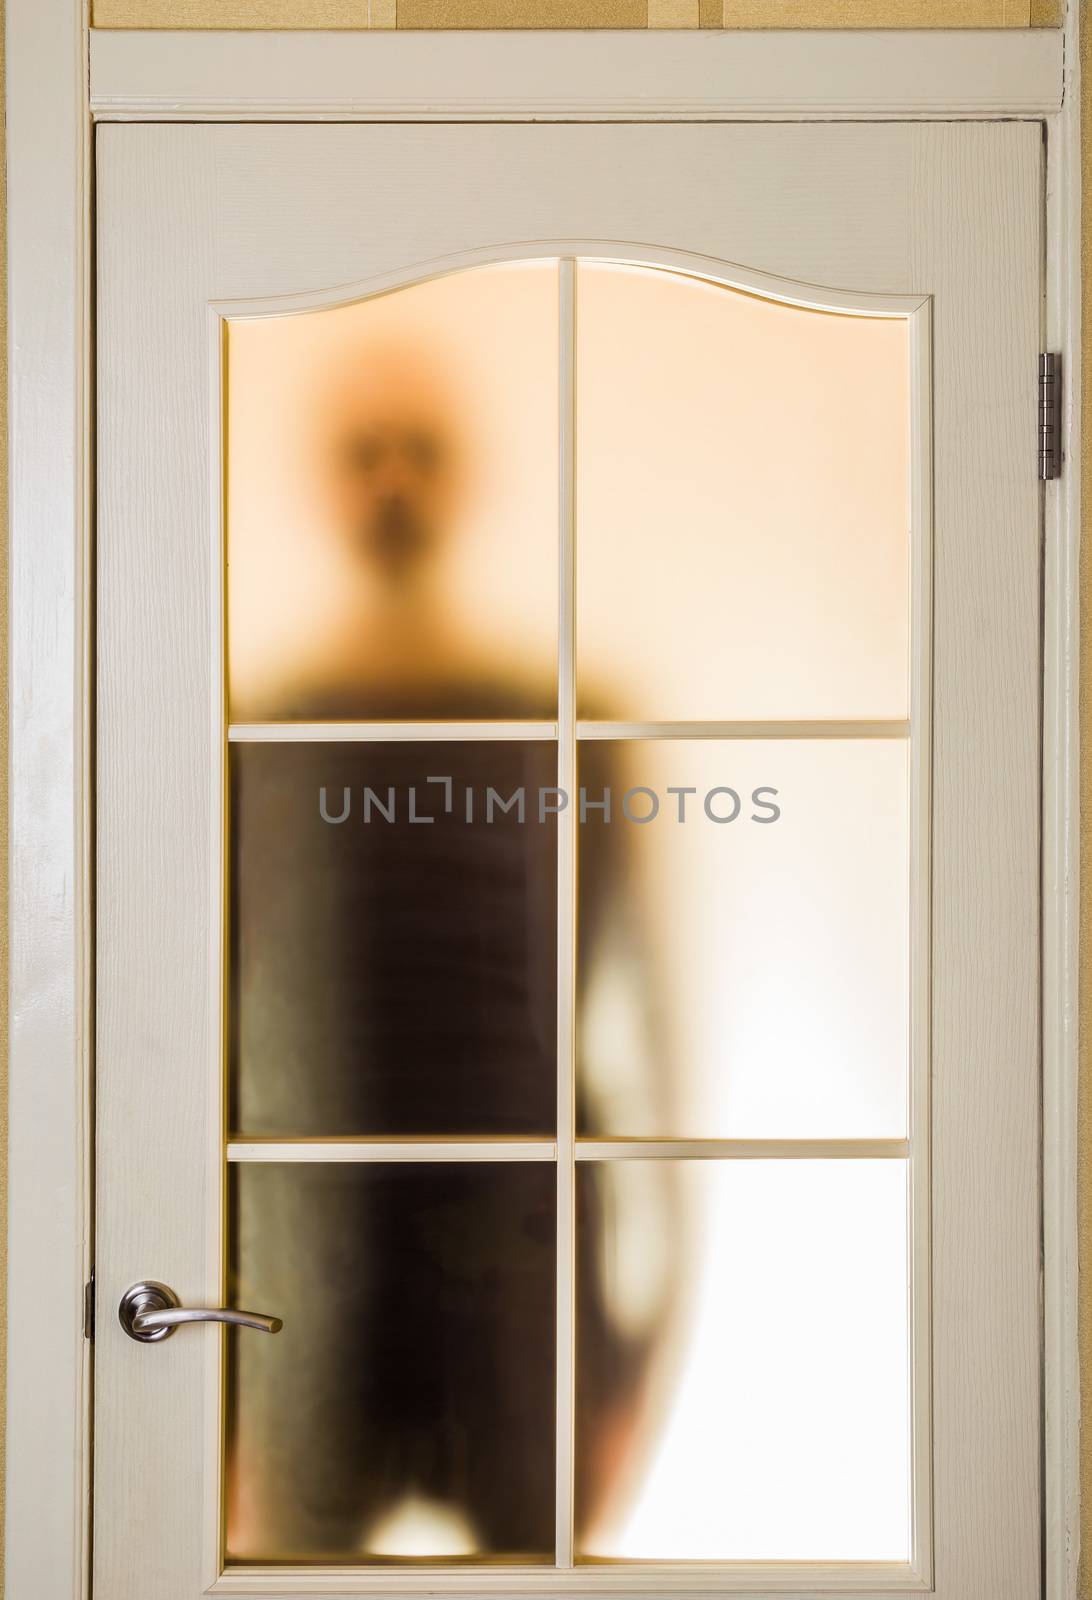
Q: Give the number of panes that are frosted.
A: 6